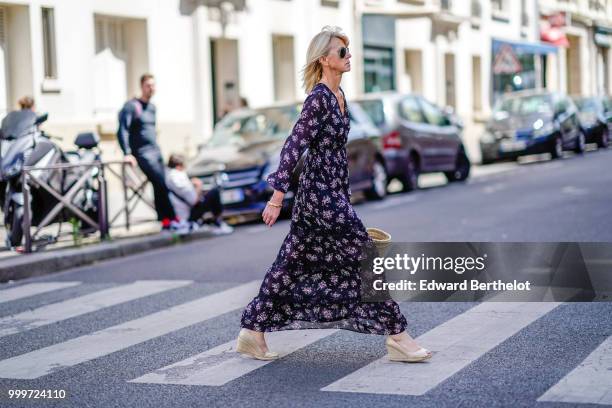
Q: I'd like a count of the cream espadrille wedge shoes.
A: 2